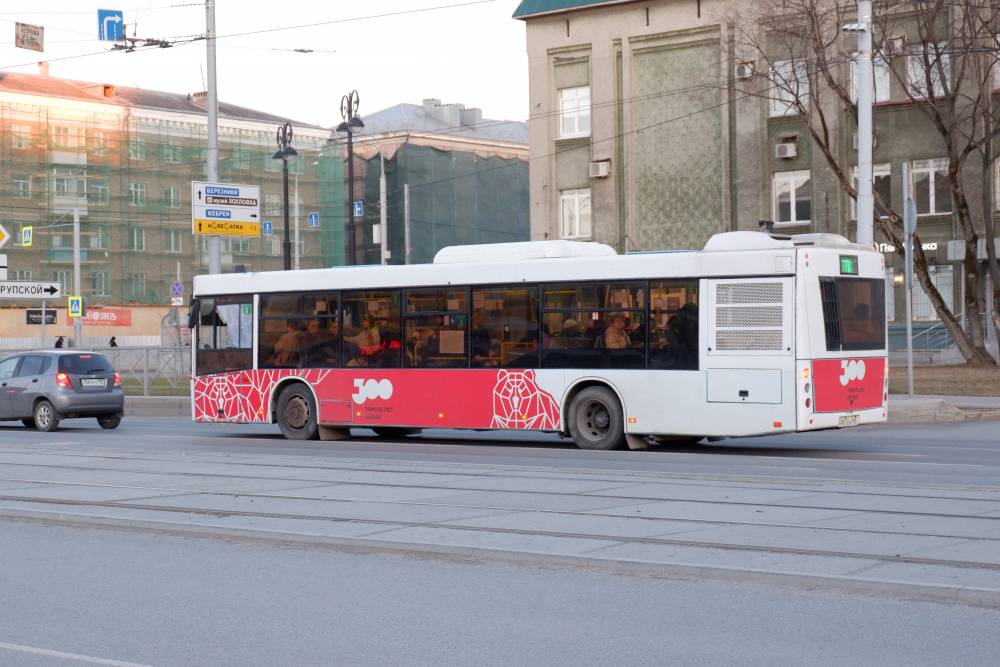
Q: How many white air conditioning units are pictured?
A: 3